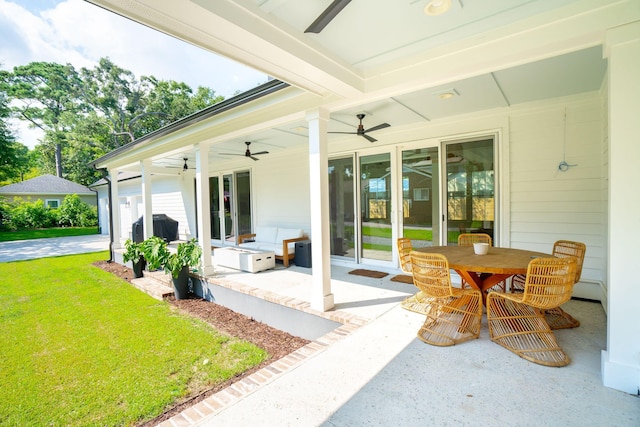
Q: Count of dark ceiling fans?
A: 4